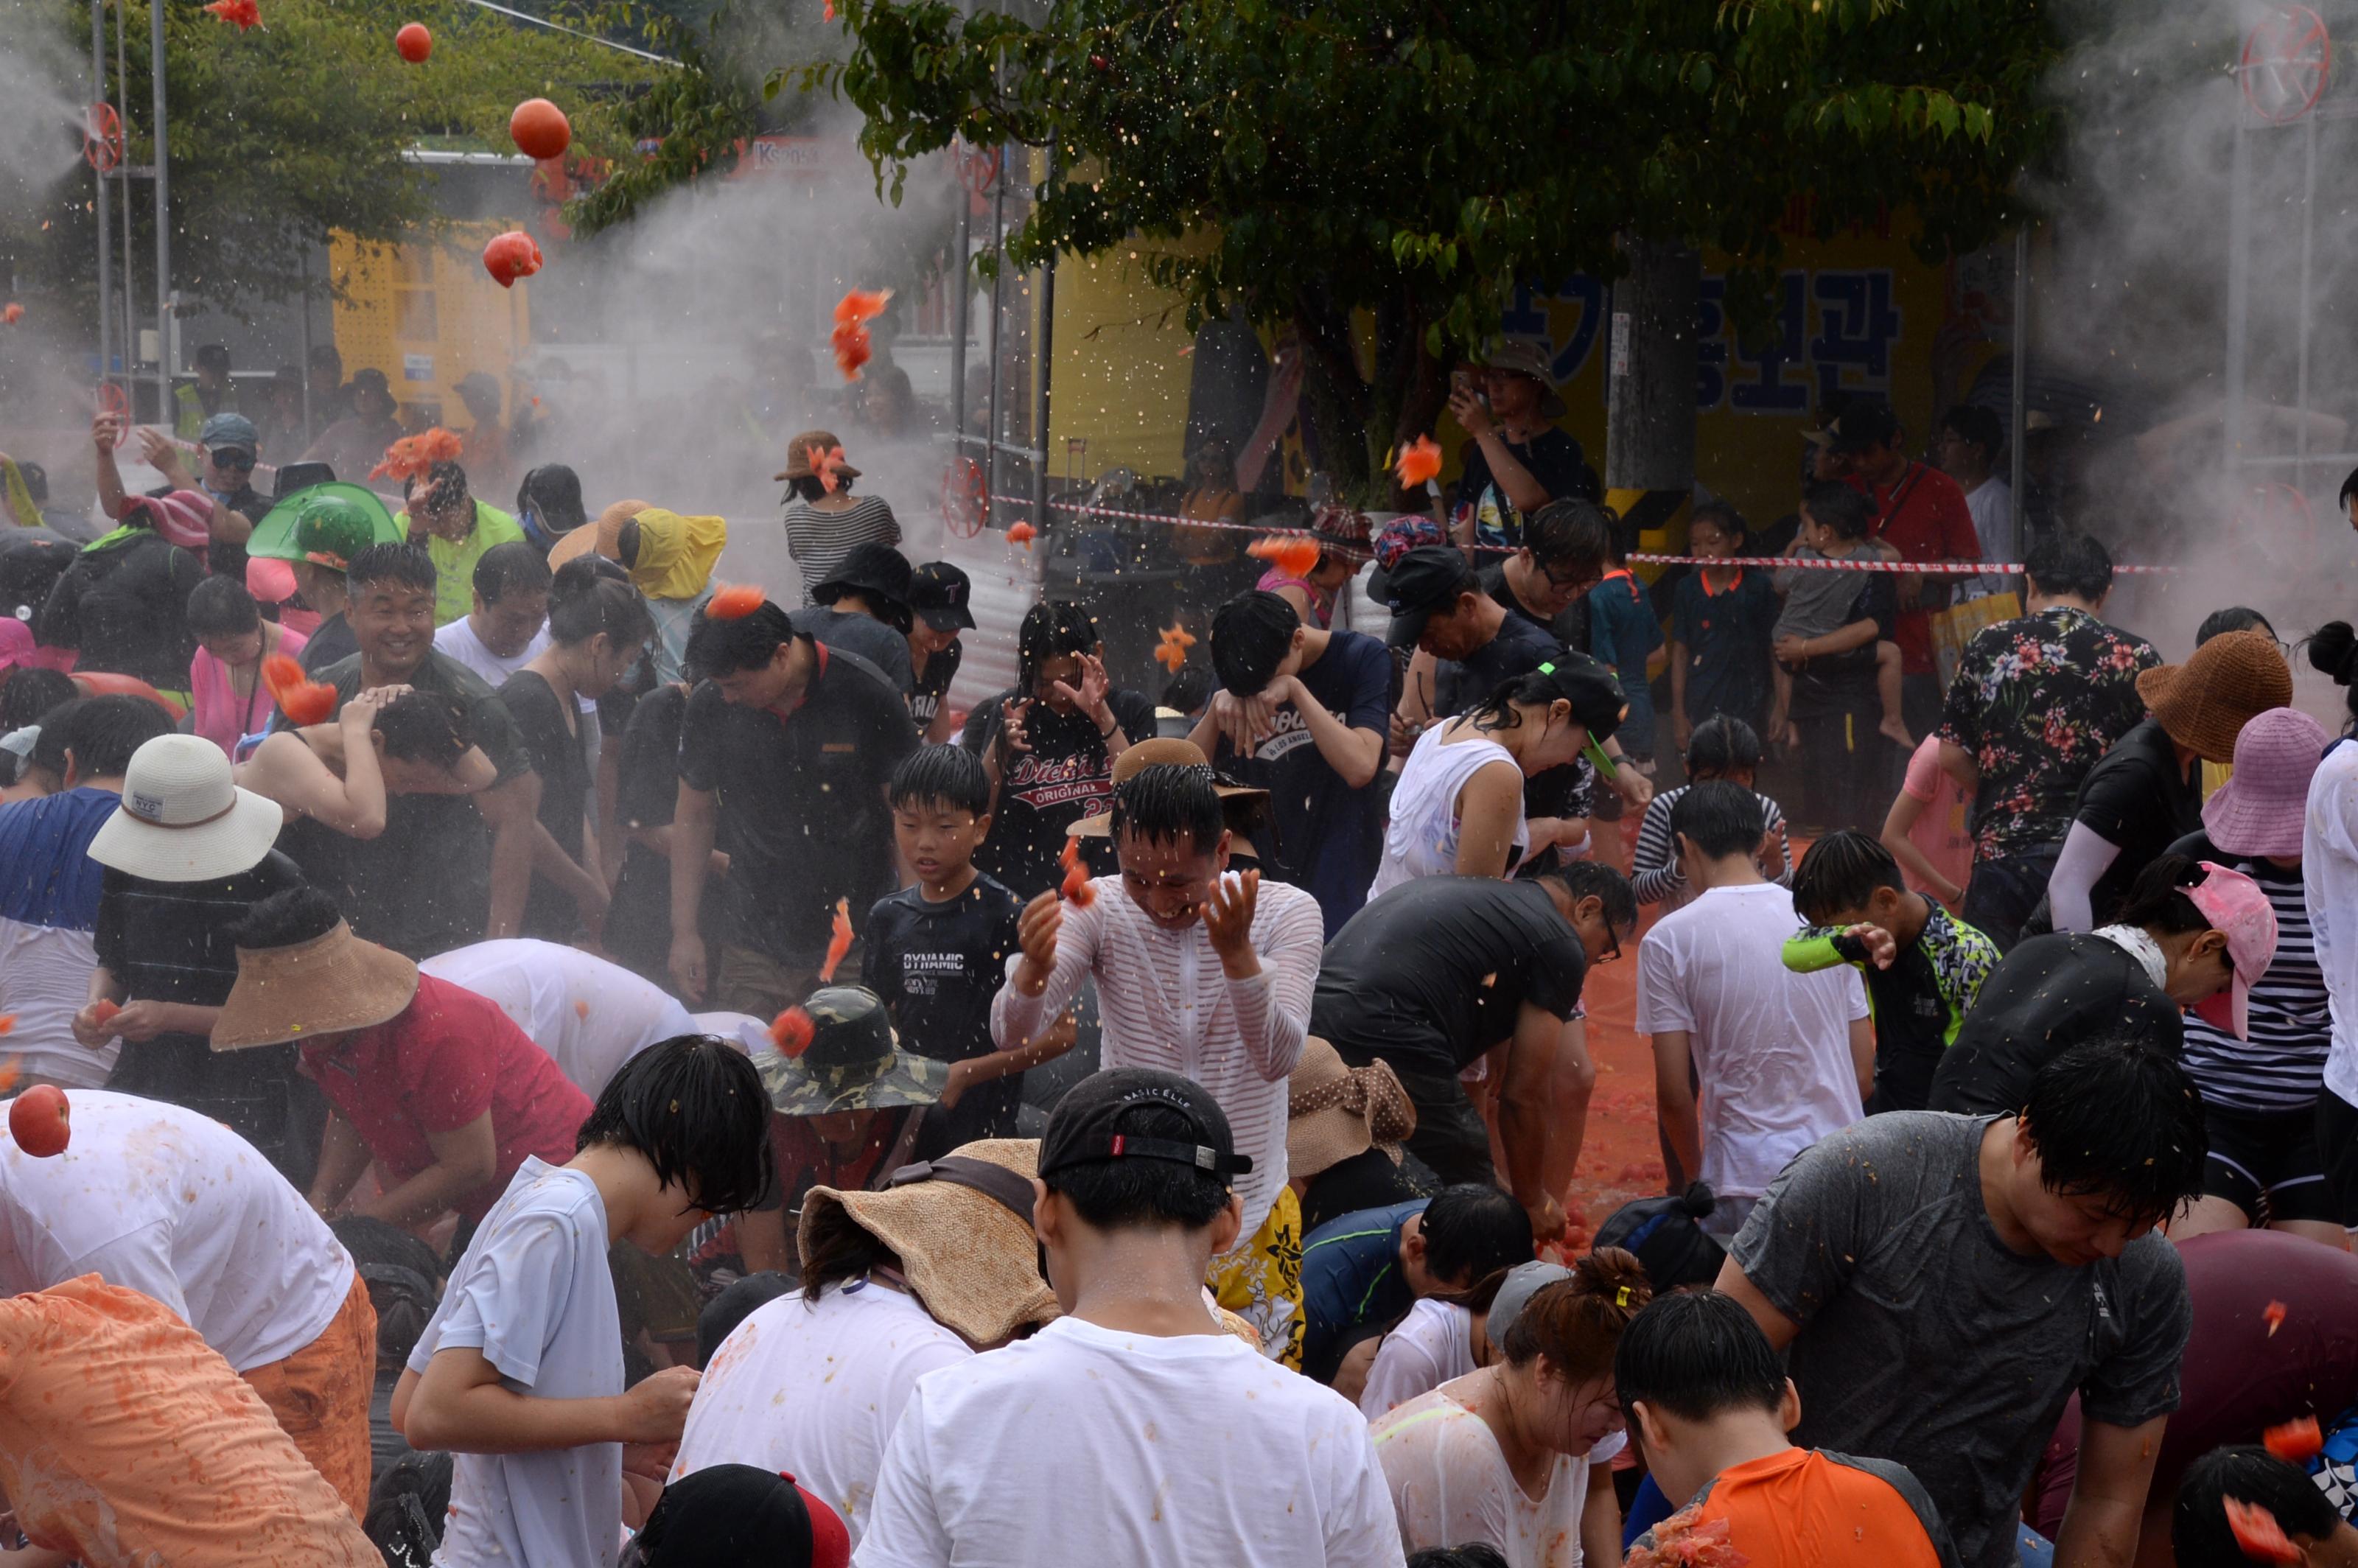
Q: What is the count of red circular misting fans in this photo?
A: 6